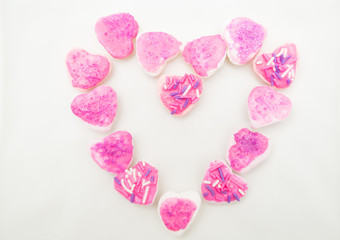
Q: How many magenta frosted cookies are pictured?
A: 14